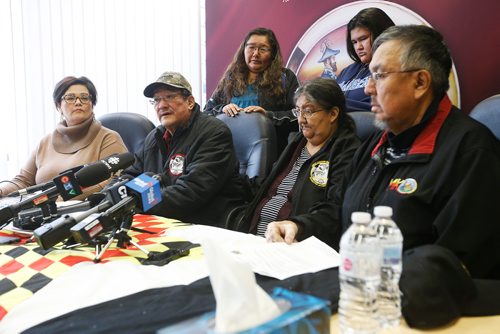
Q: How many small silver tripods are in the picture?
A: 2